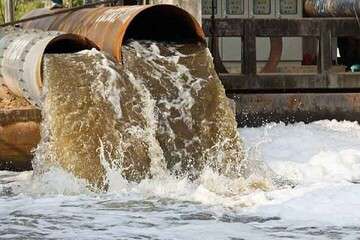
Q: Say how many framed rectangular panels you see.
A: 4